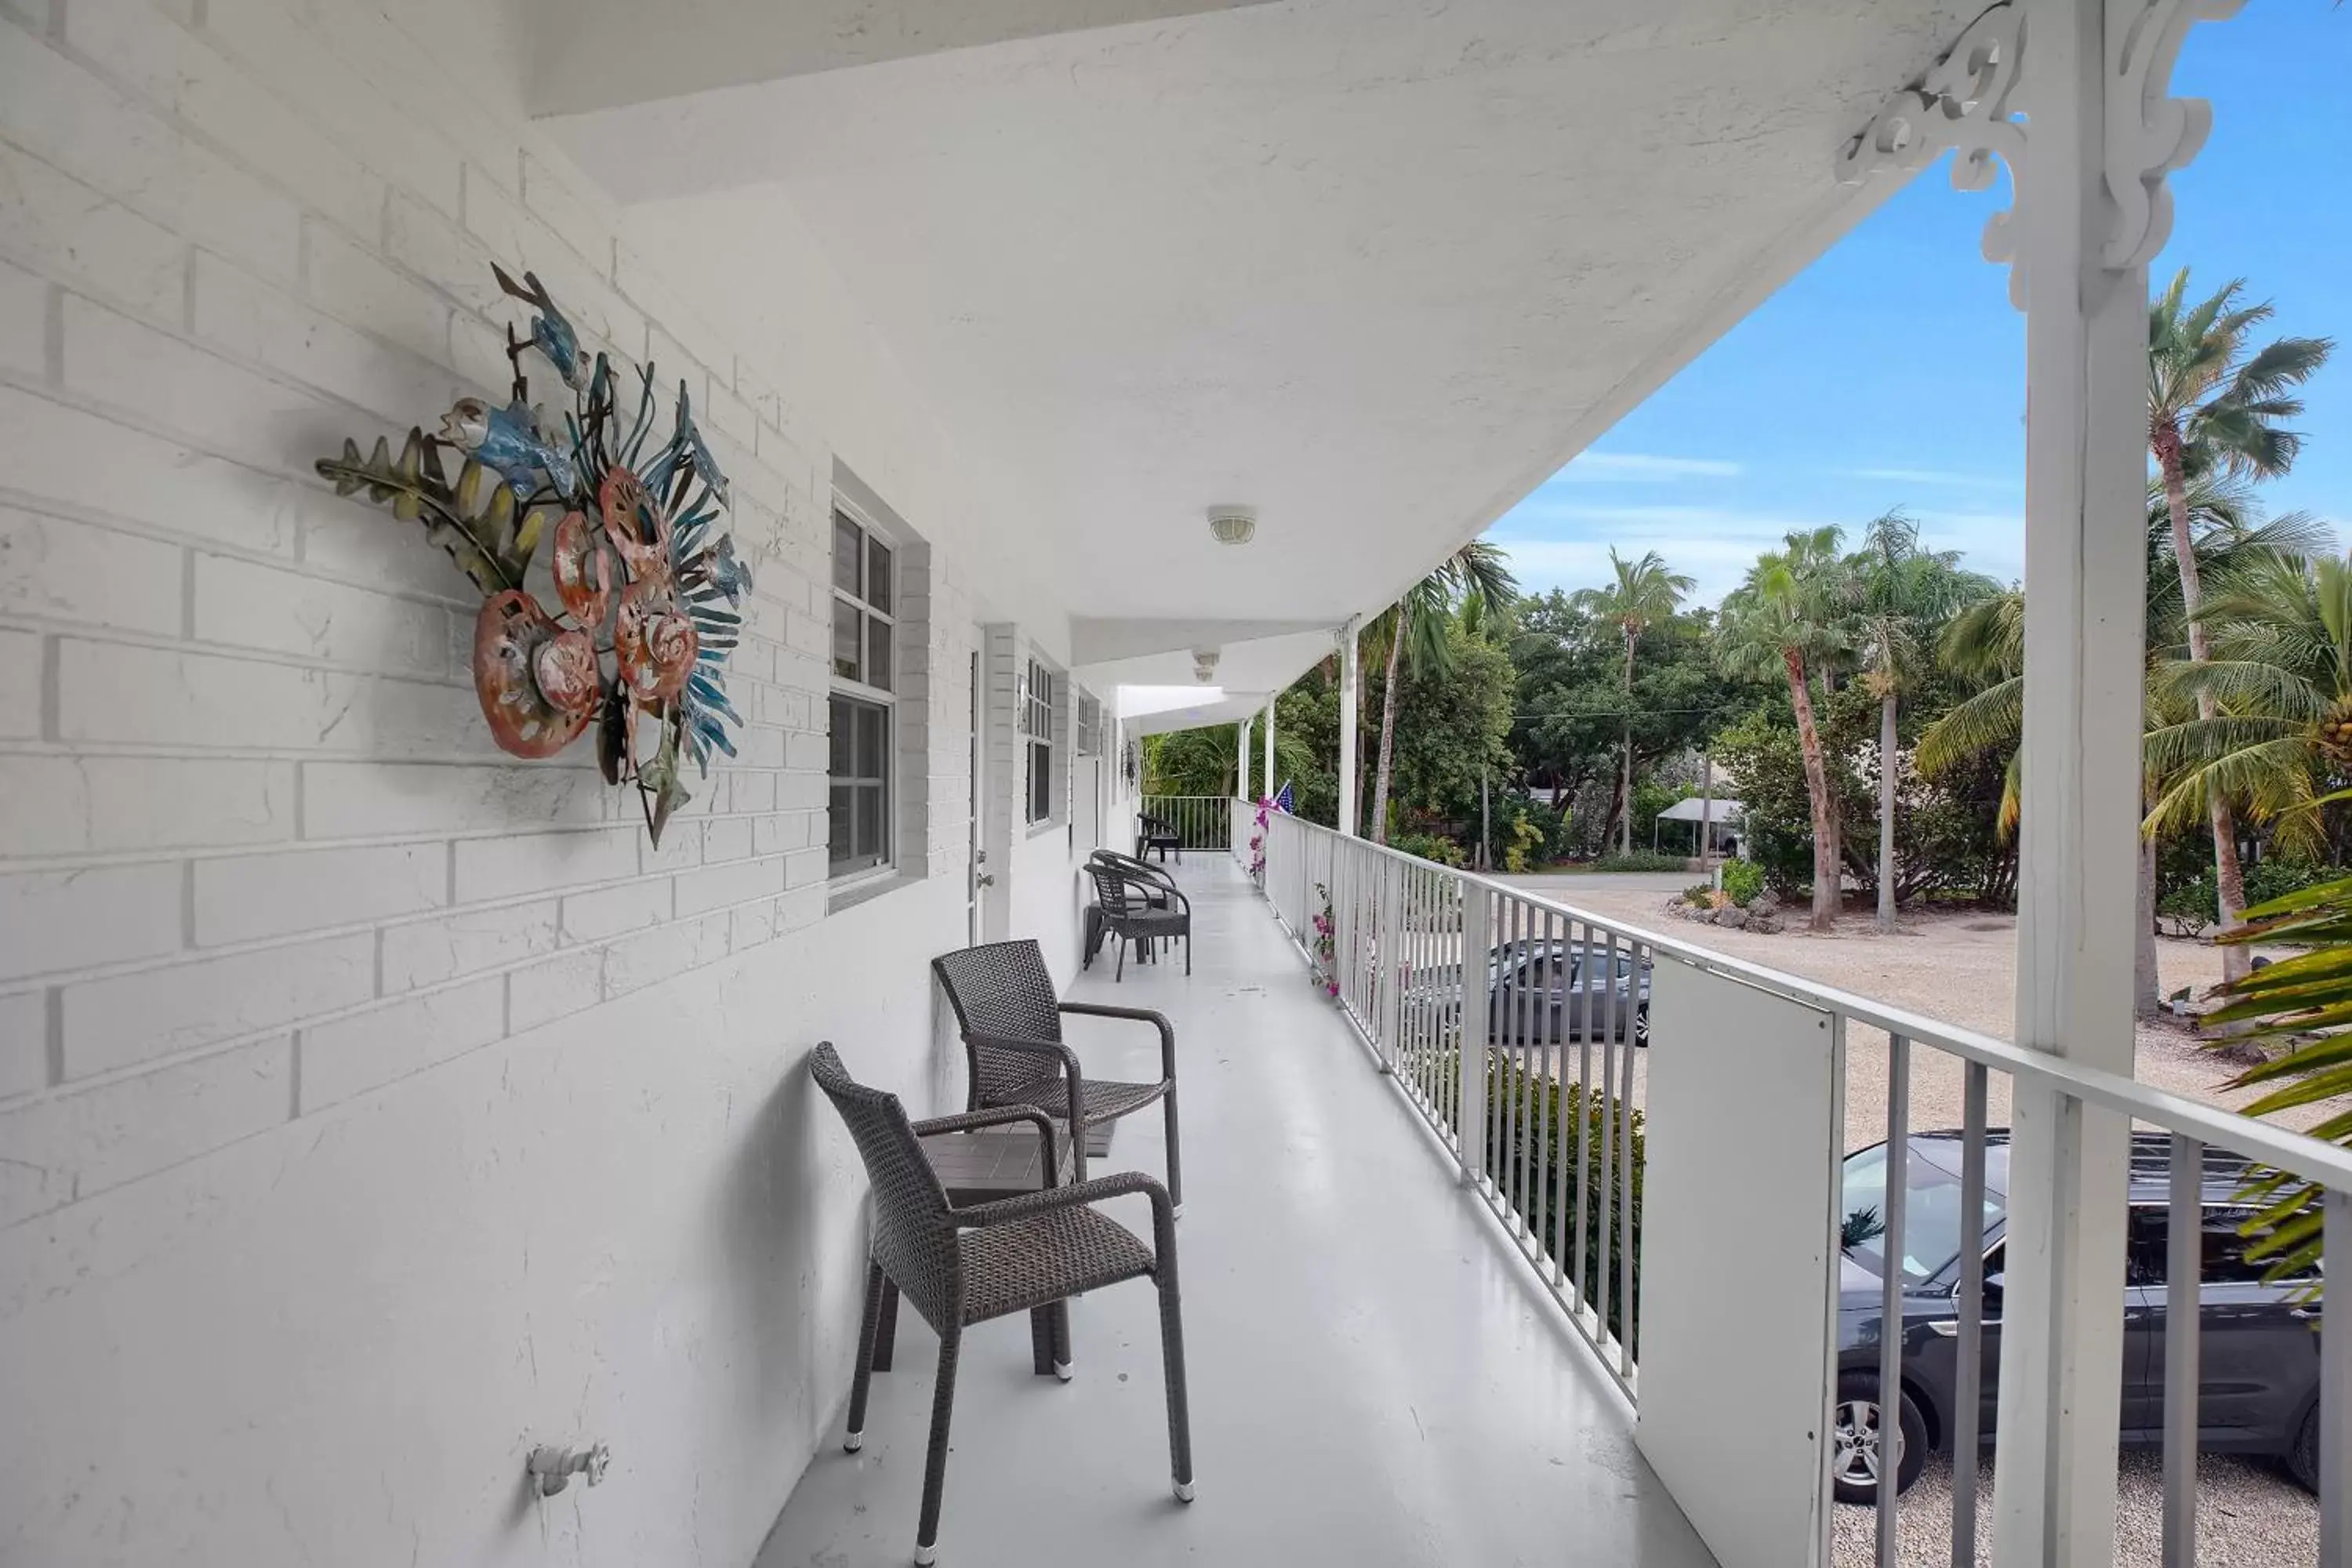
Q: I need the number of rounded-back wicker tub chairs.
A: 3